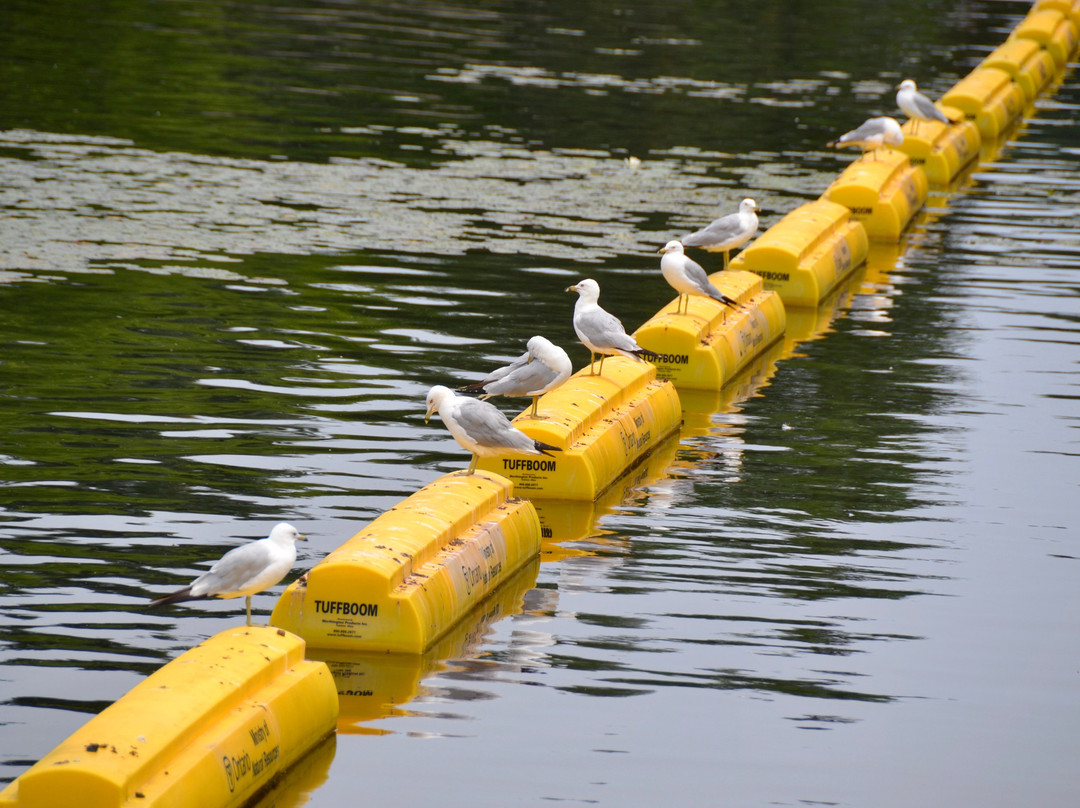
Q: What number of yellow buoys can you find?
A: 11